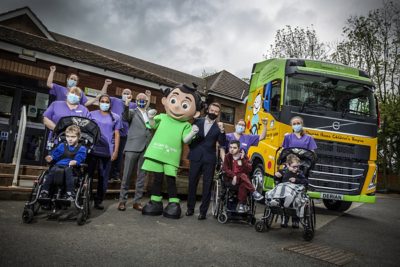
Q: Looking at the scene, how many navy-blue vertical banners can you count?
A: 0